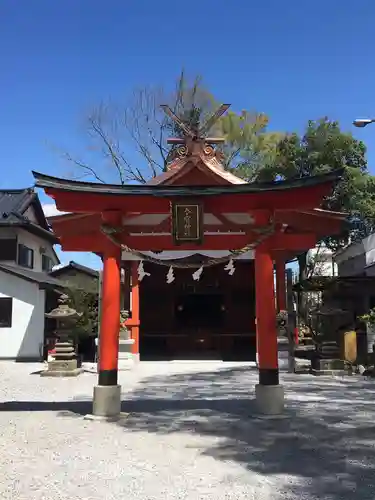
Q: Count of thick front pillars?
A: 2